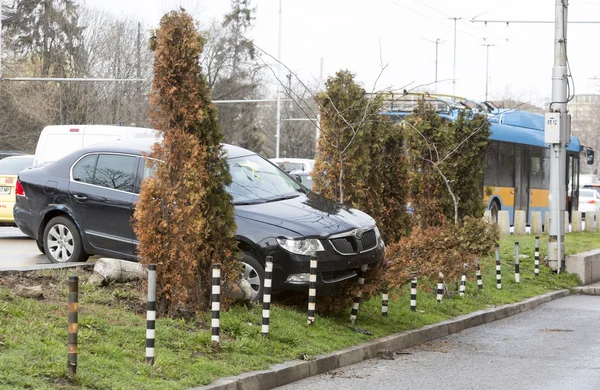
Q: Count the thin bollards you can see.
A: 14